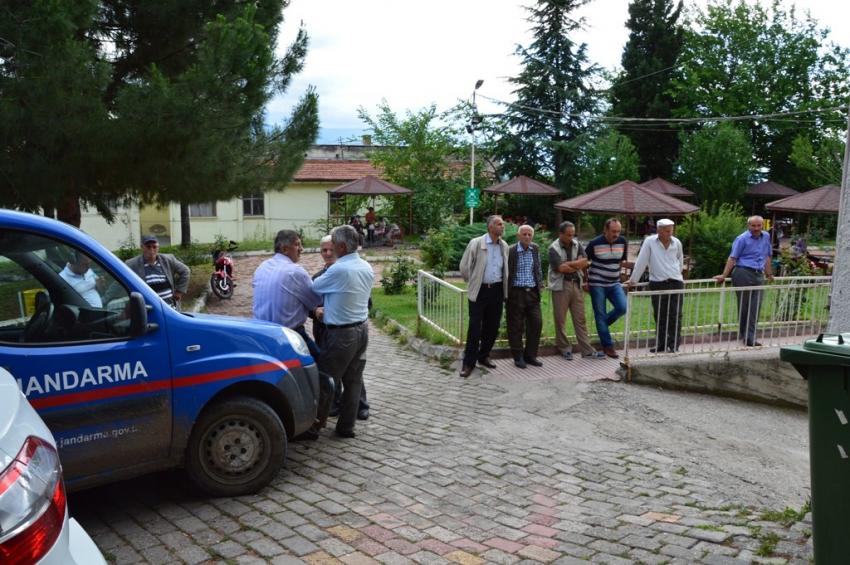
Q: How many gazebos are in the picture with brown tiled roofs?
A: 6